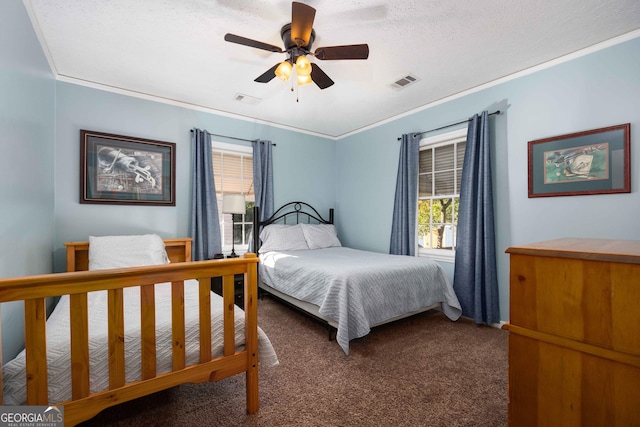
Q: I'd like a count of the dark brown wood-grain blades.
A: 5